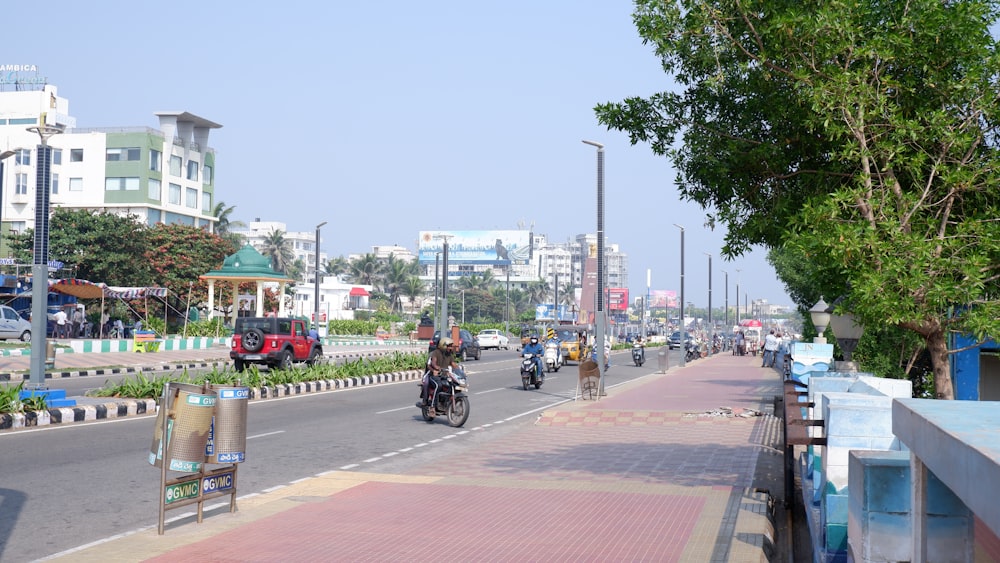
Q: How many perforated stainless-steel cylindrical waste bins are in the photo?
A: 2